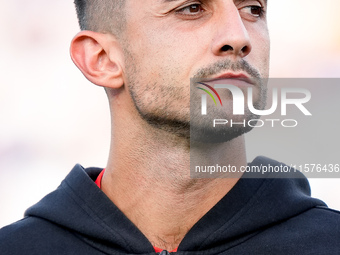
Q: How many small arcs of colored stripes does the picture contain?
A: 2